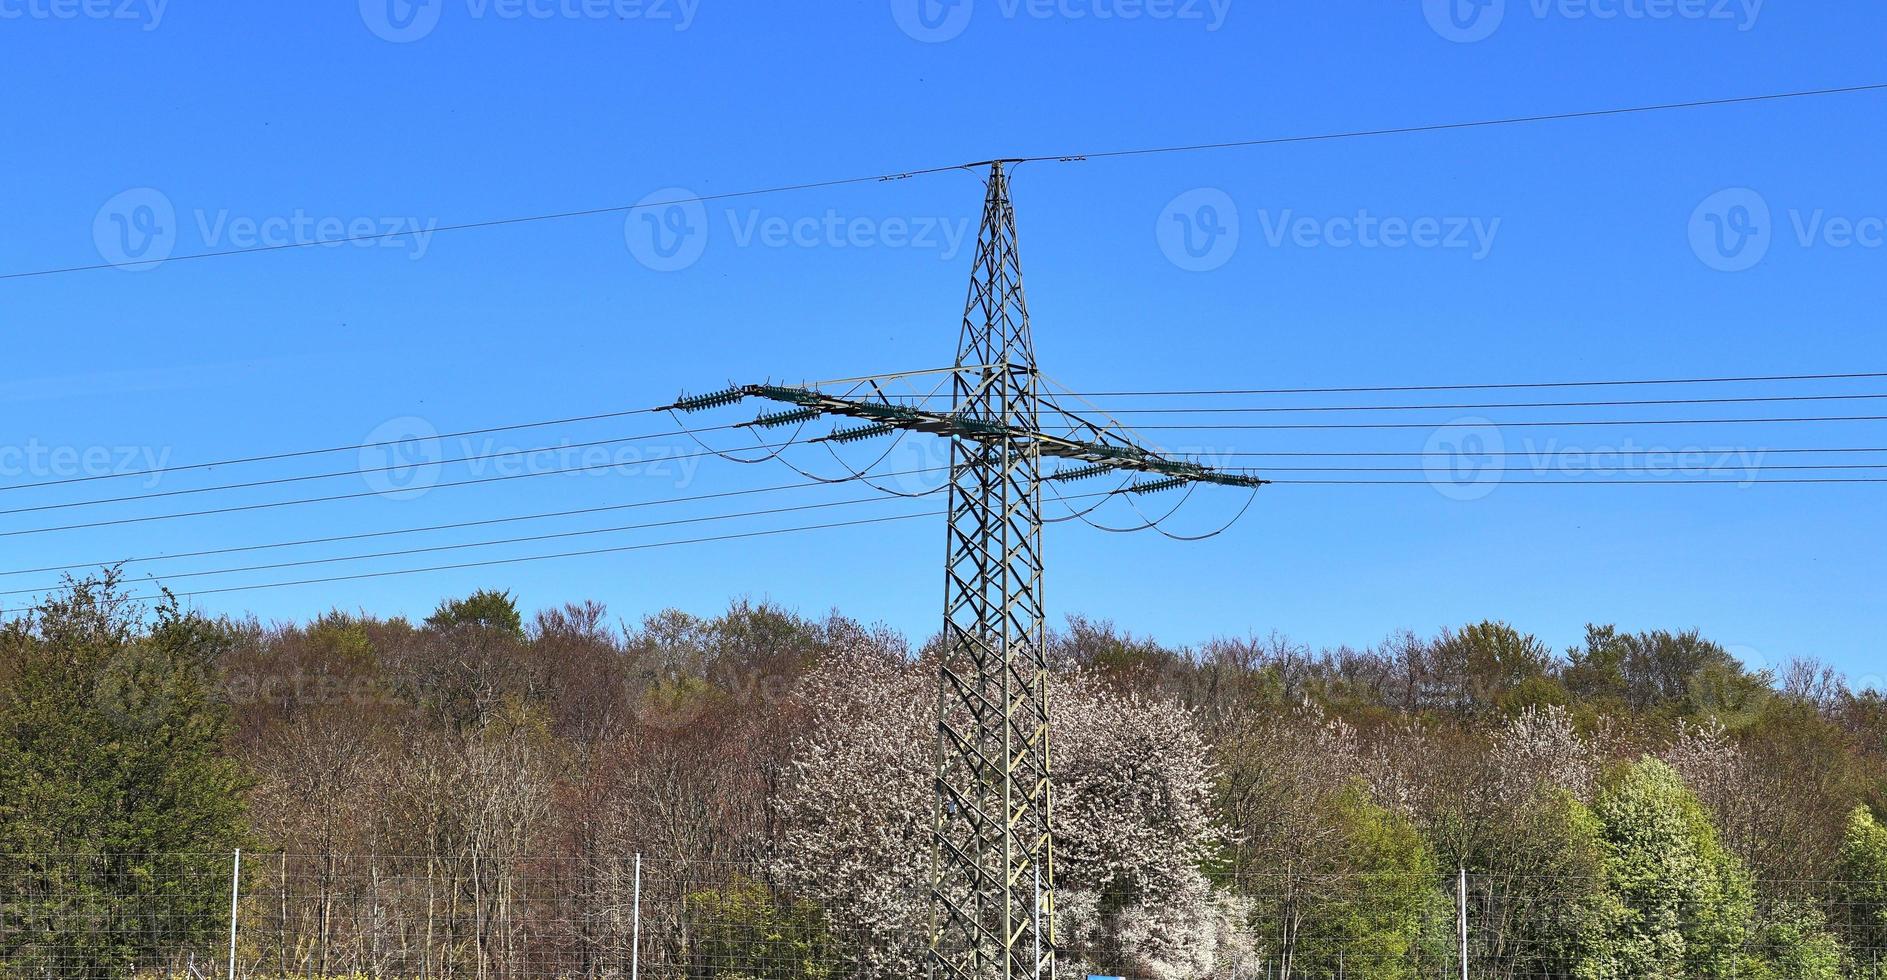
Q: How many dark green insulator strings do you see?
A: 12